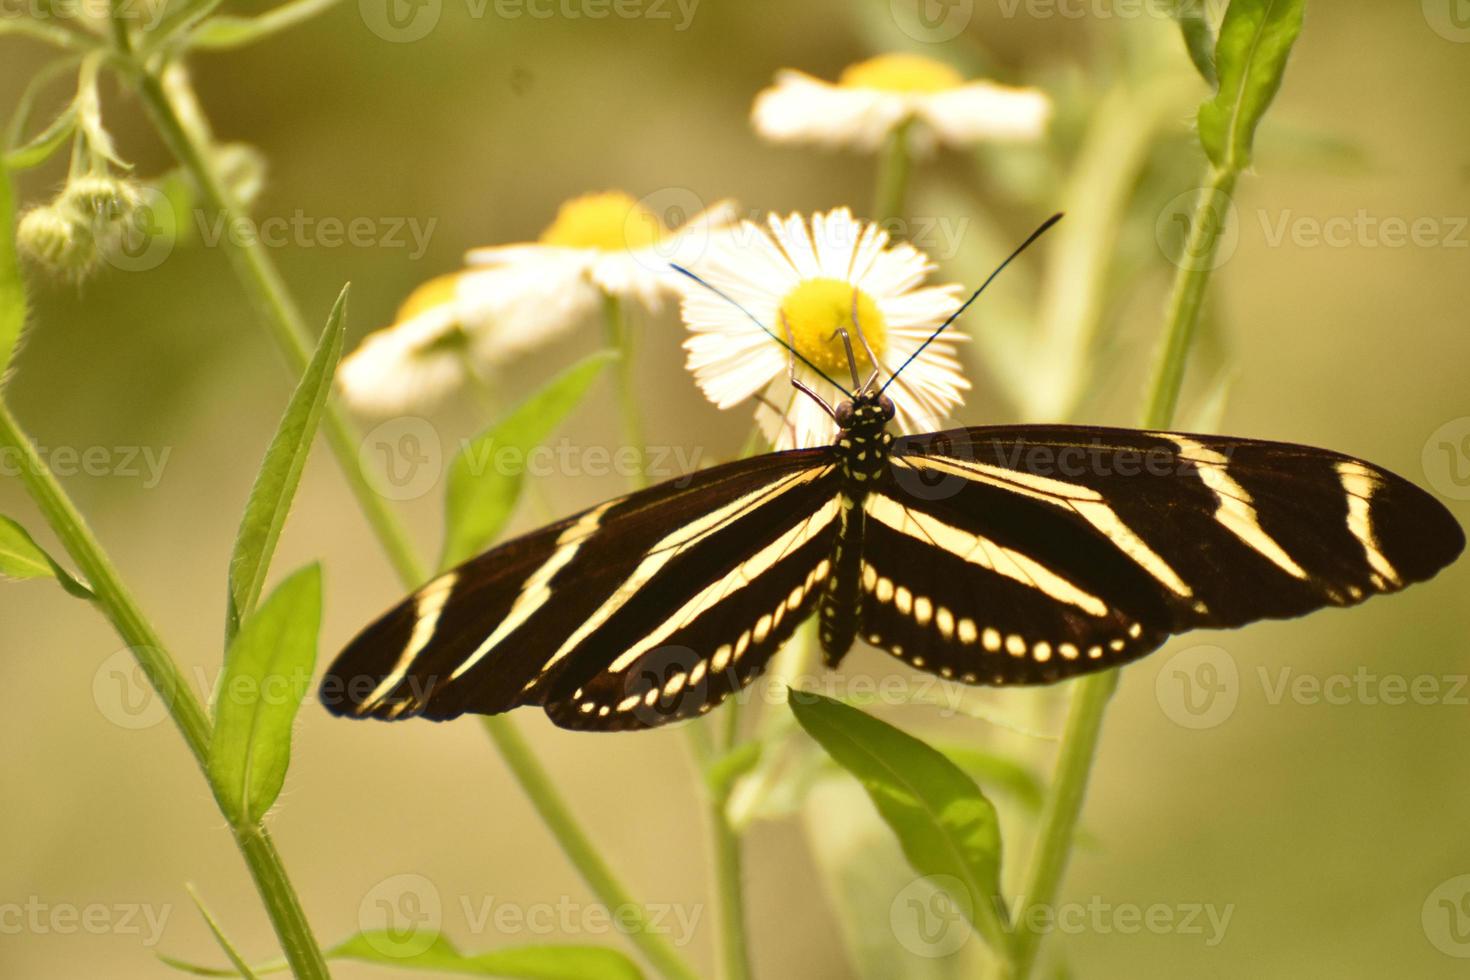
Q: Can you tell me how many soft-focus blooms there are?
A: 3